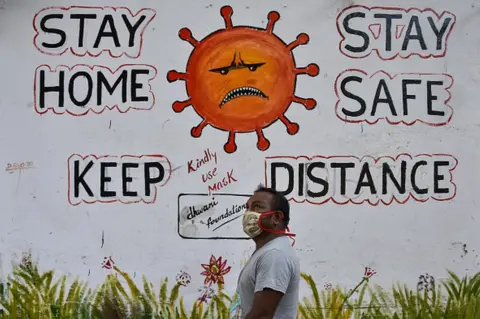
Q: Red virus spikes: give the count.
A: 12